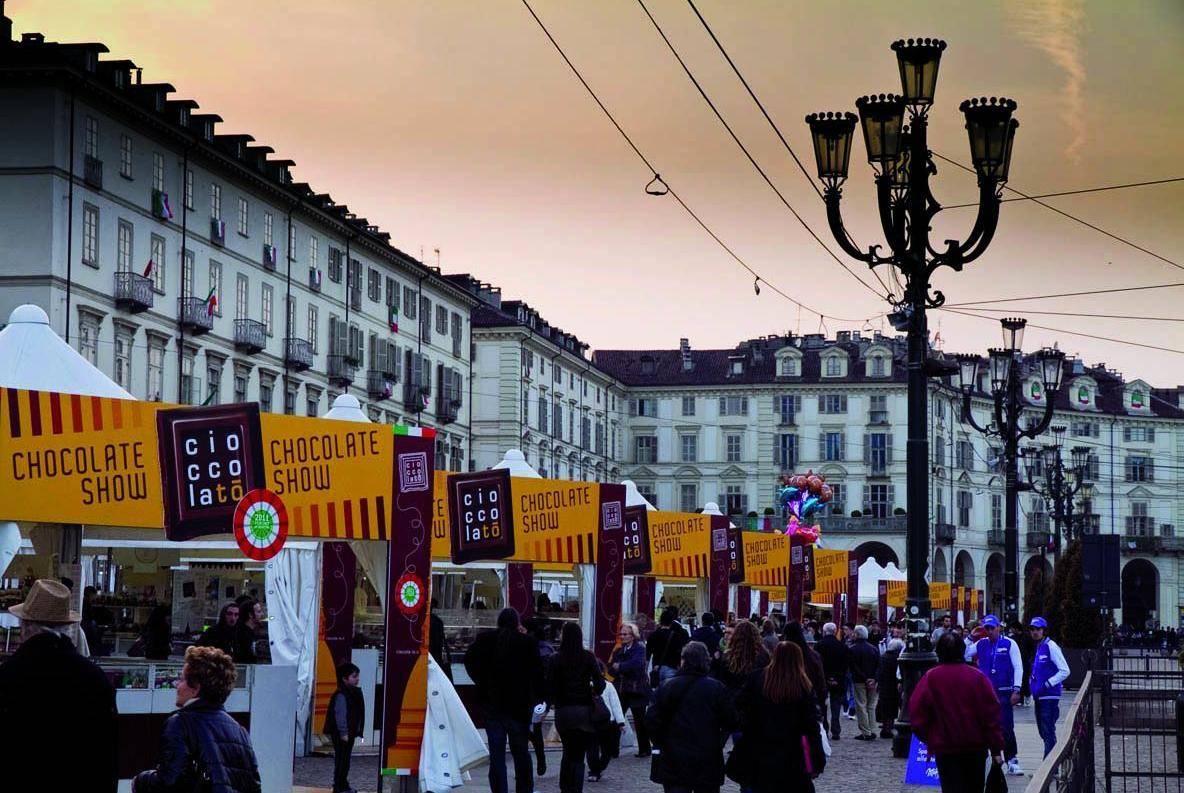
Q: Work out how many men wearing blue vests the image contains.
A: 2